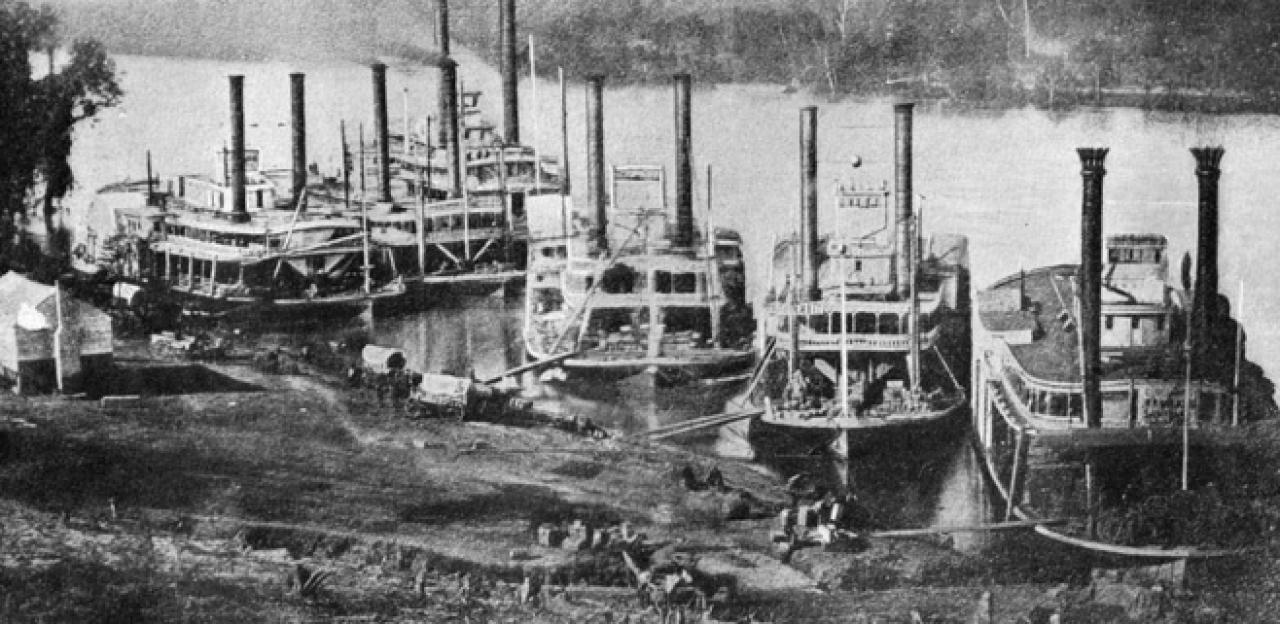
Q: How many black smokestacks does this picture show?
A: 12